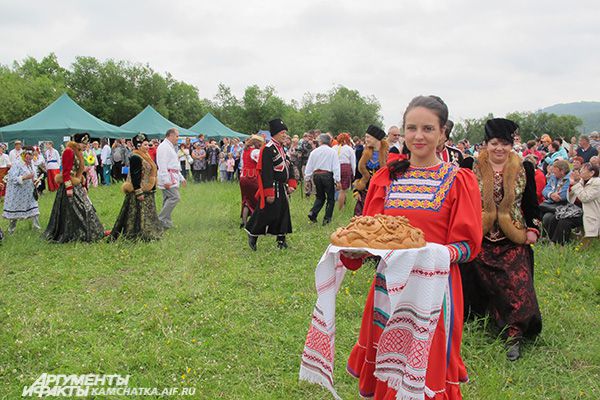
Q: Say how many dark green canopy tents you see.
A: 3